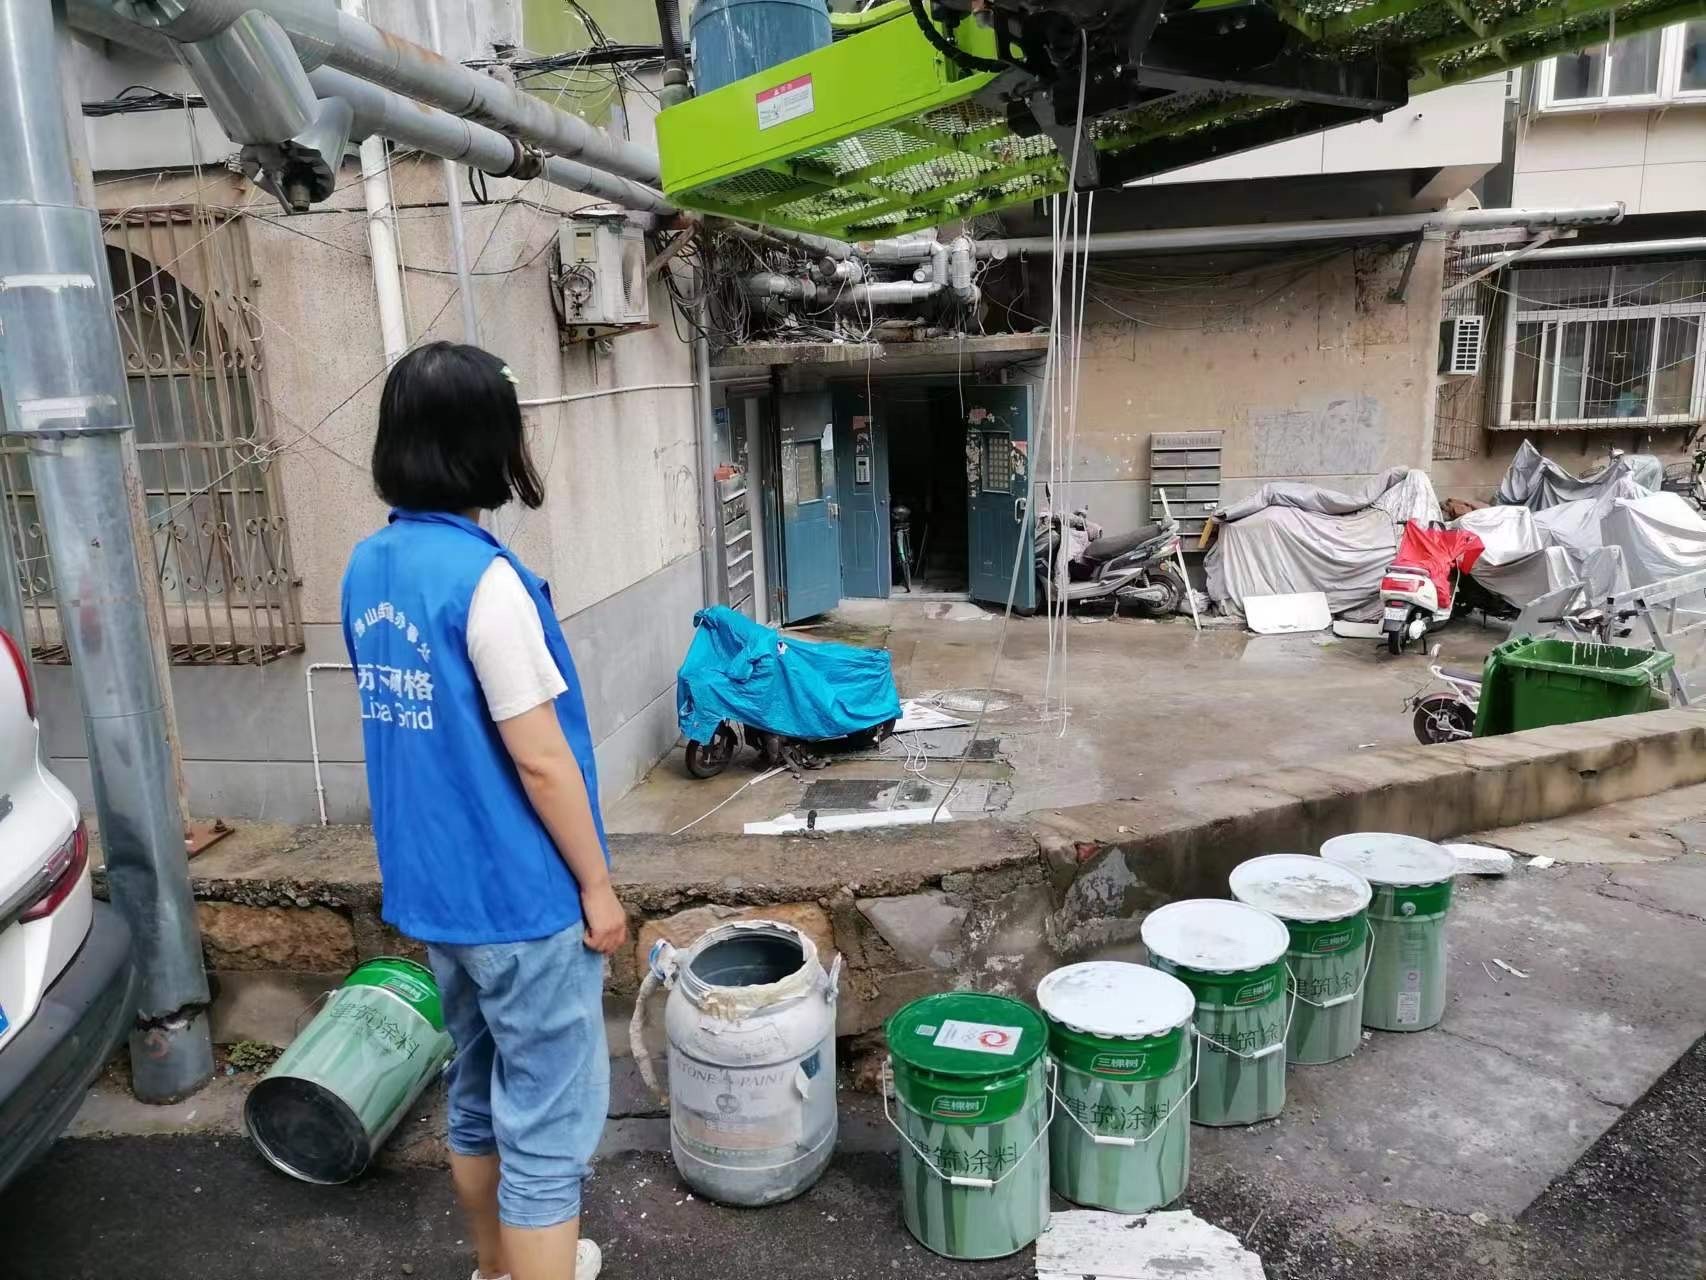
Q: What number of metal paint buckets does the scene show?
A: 6